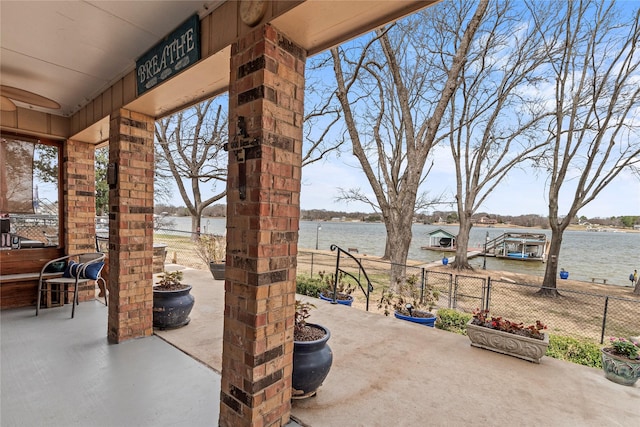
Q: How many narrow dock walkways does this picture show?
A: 1